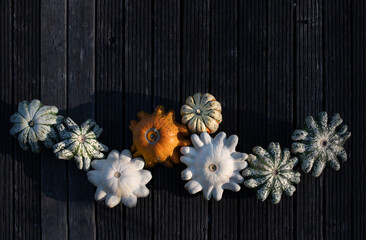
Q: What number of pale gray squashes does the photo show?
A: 2